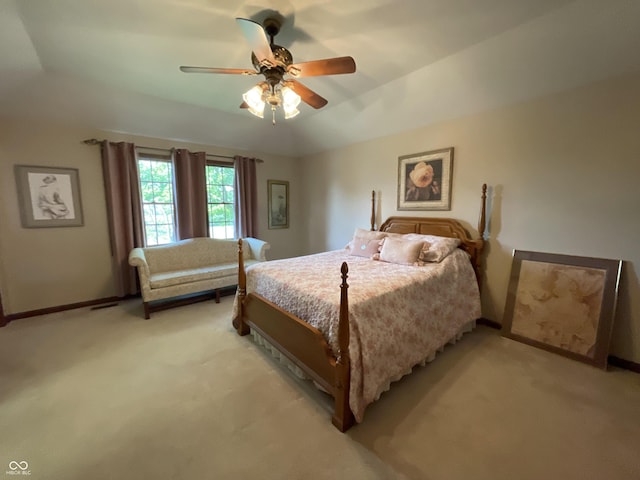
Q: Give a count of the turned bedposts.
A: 4